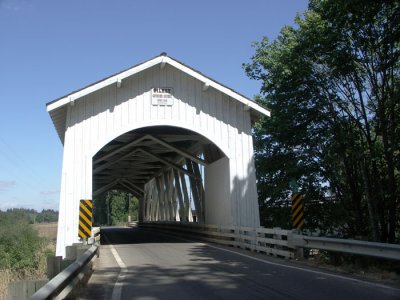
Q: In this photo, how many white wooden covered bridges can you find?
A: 1